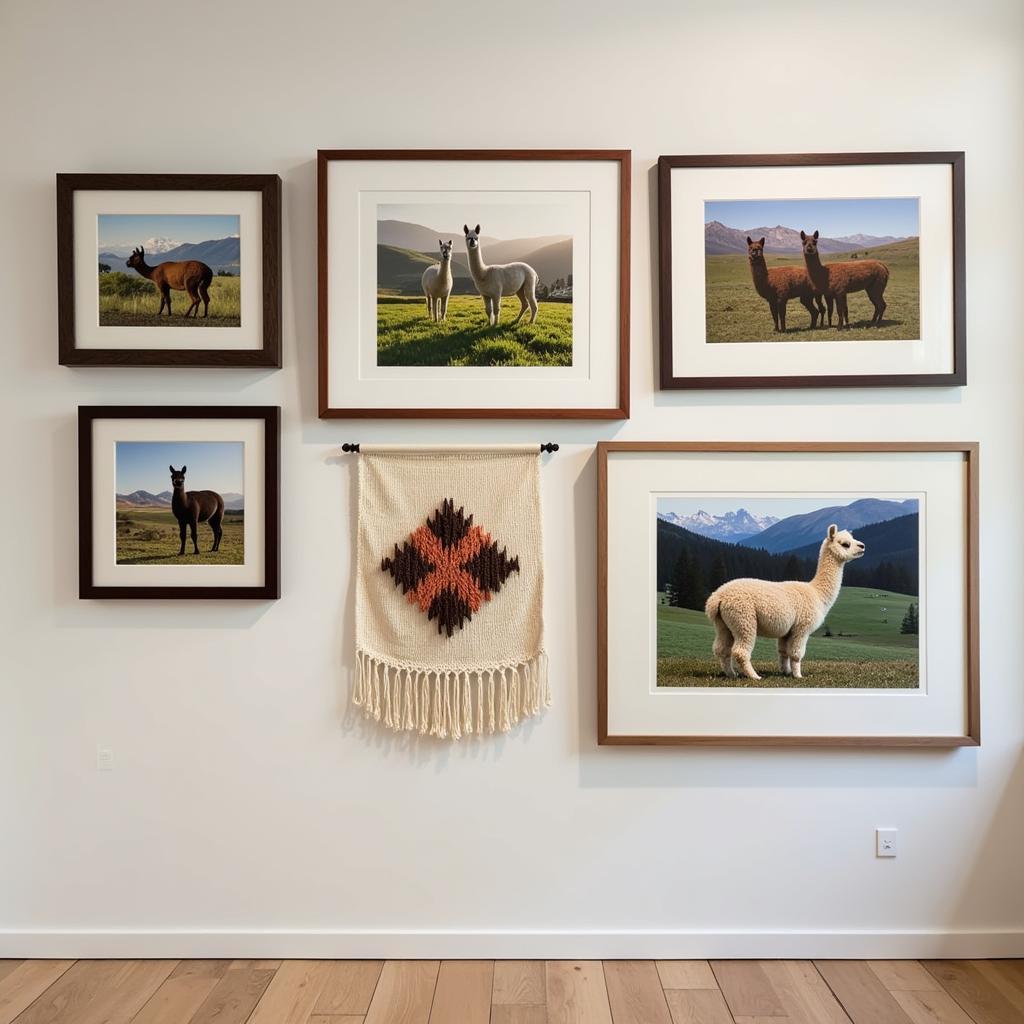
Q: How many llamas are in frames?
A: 7